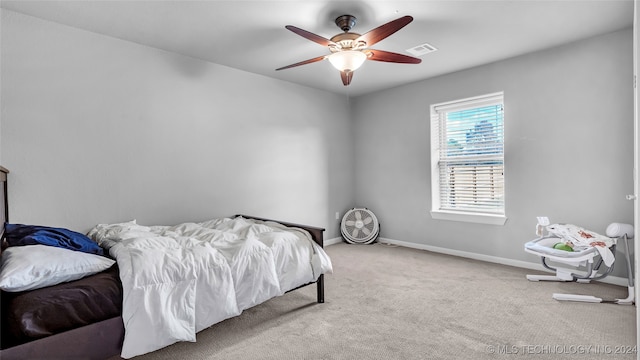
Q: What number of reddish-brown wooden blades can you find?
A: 5